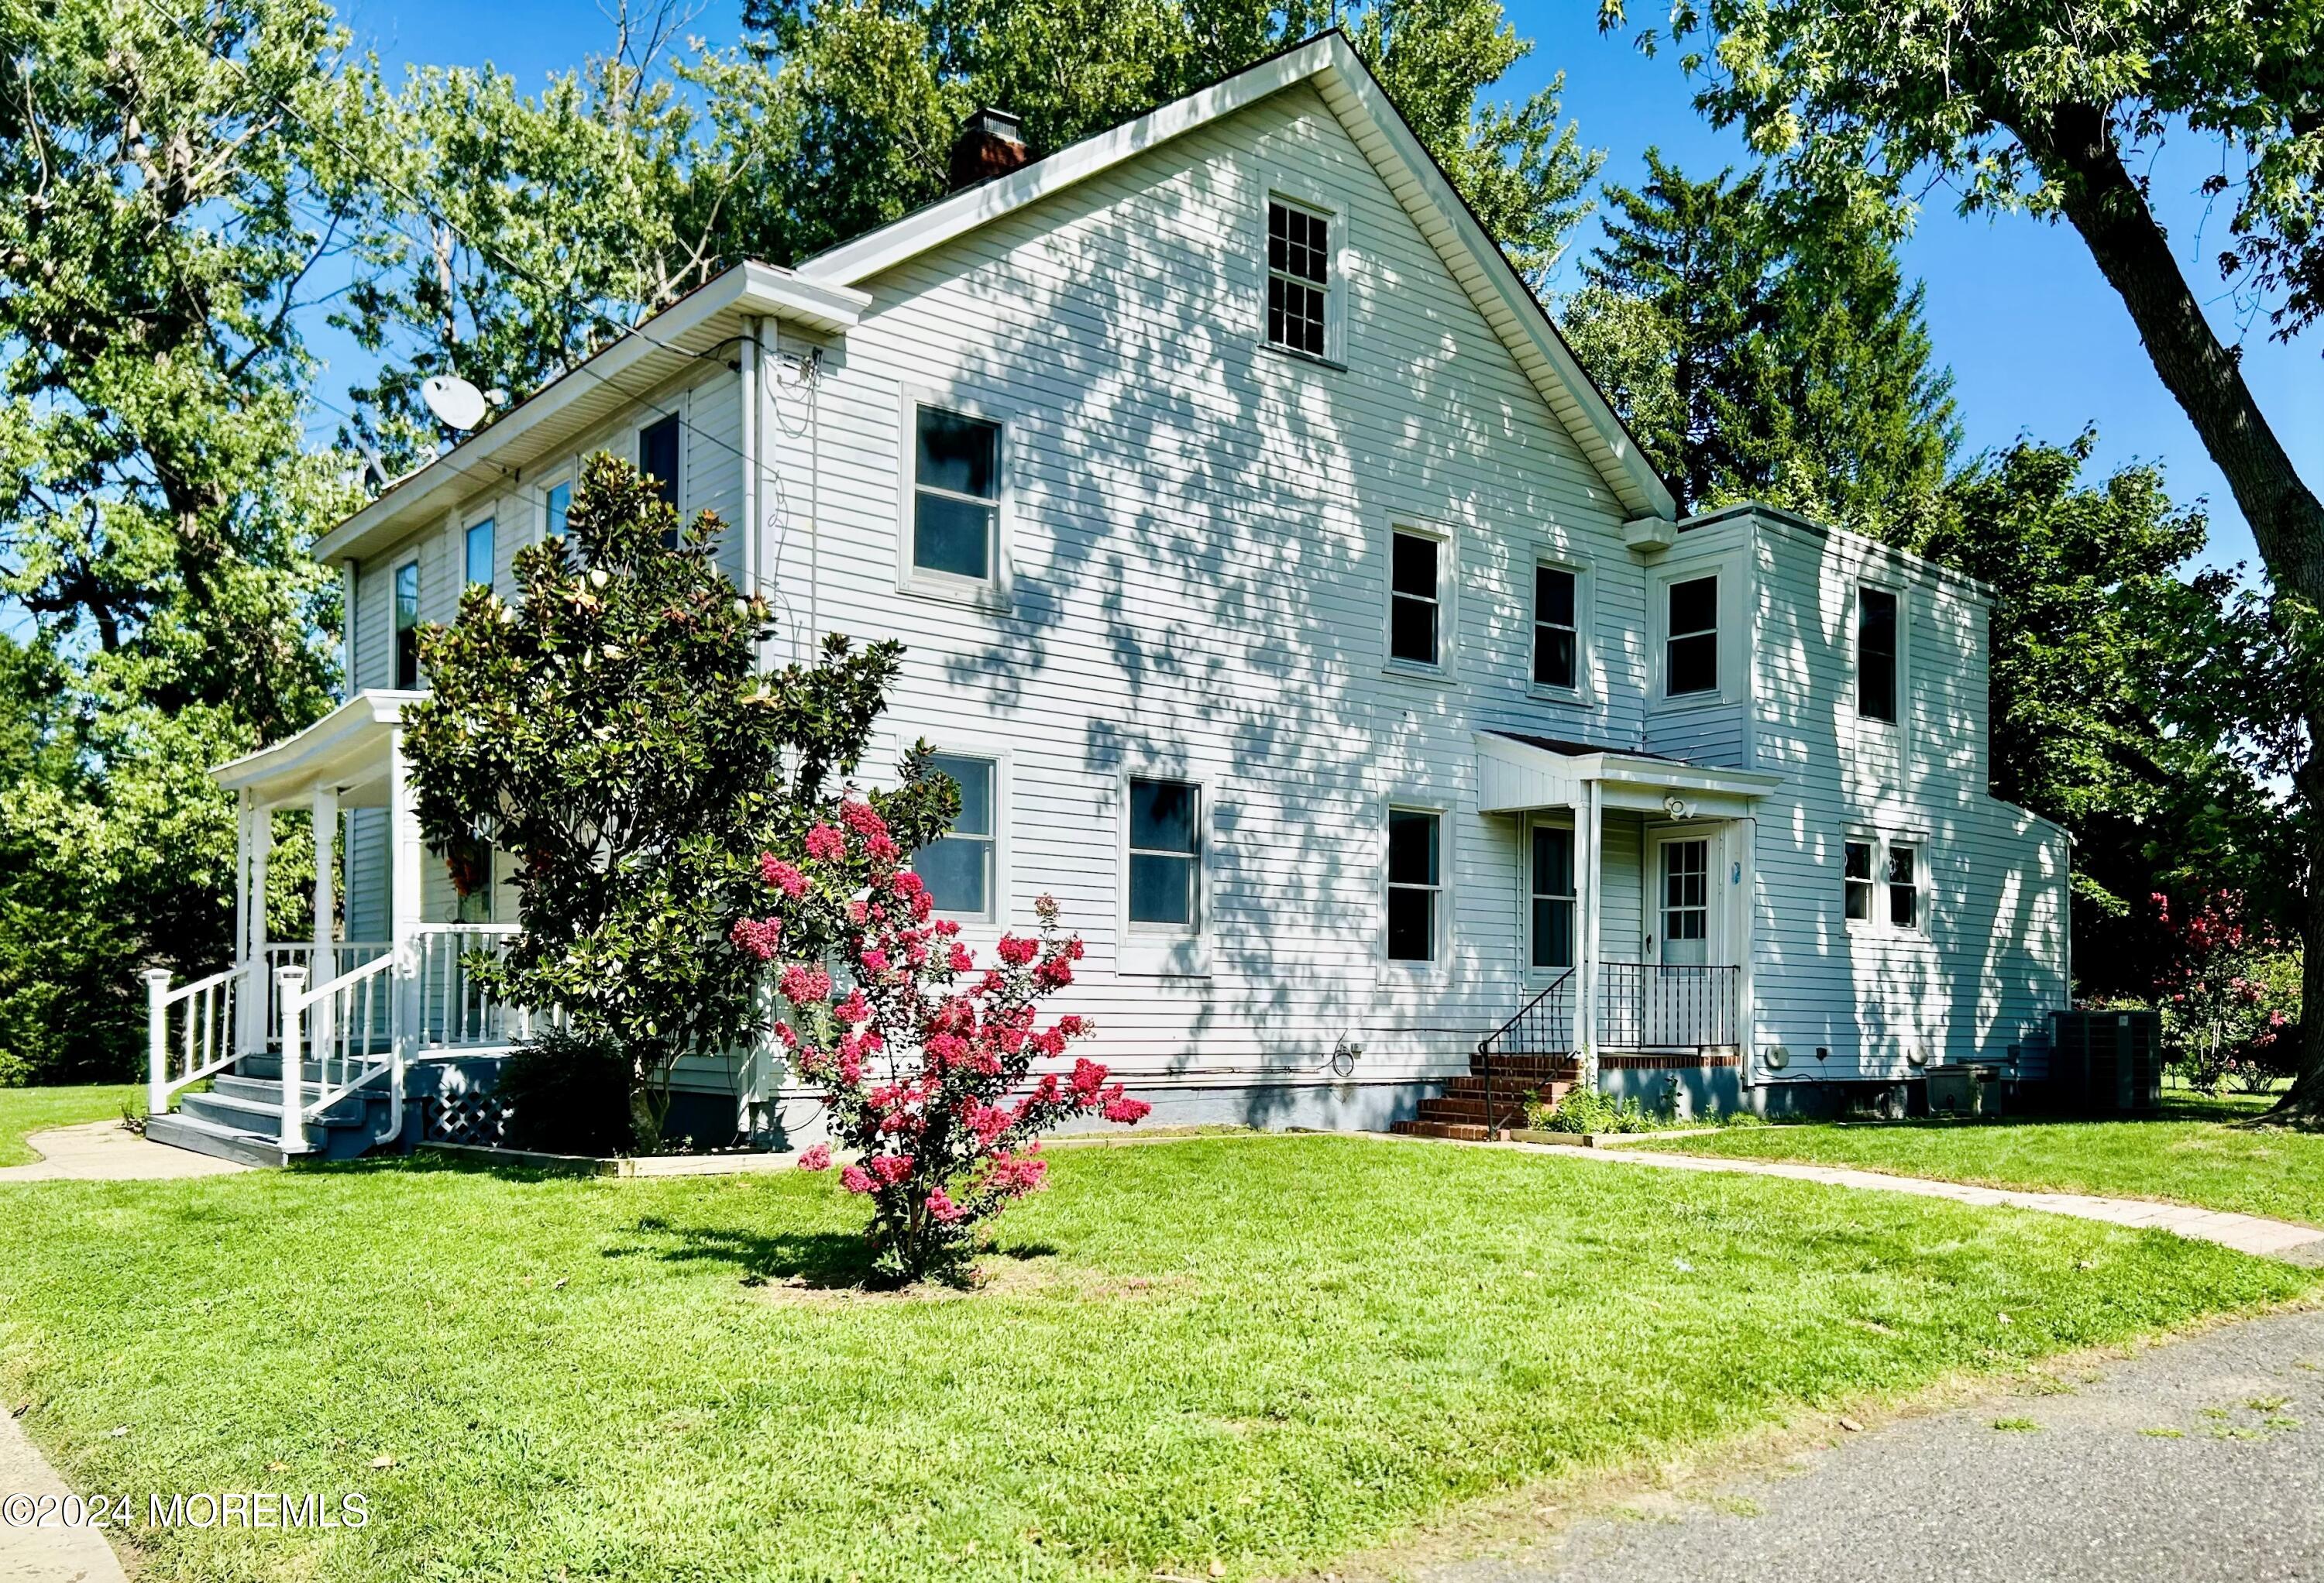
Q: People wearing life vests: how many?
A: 0